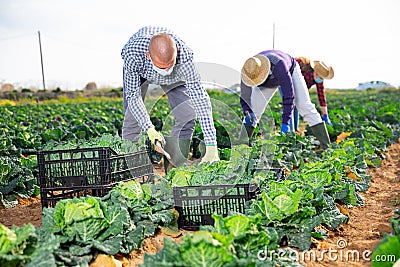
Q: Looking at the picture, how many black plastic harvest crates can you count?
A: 3